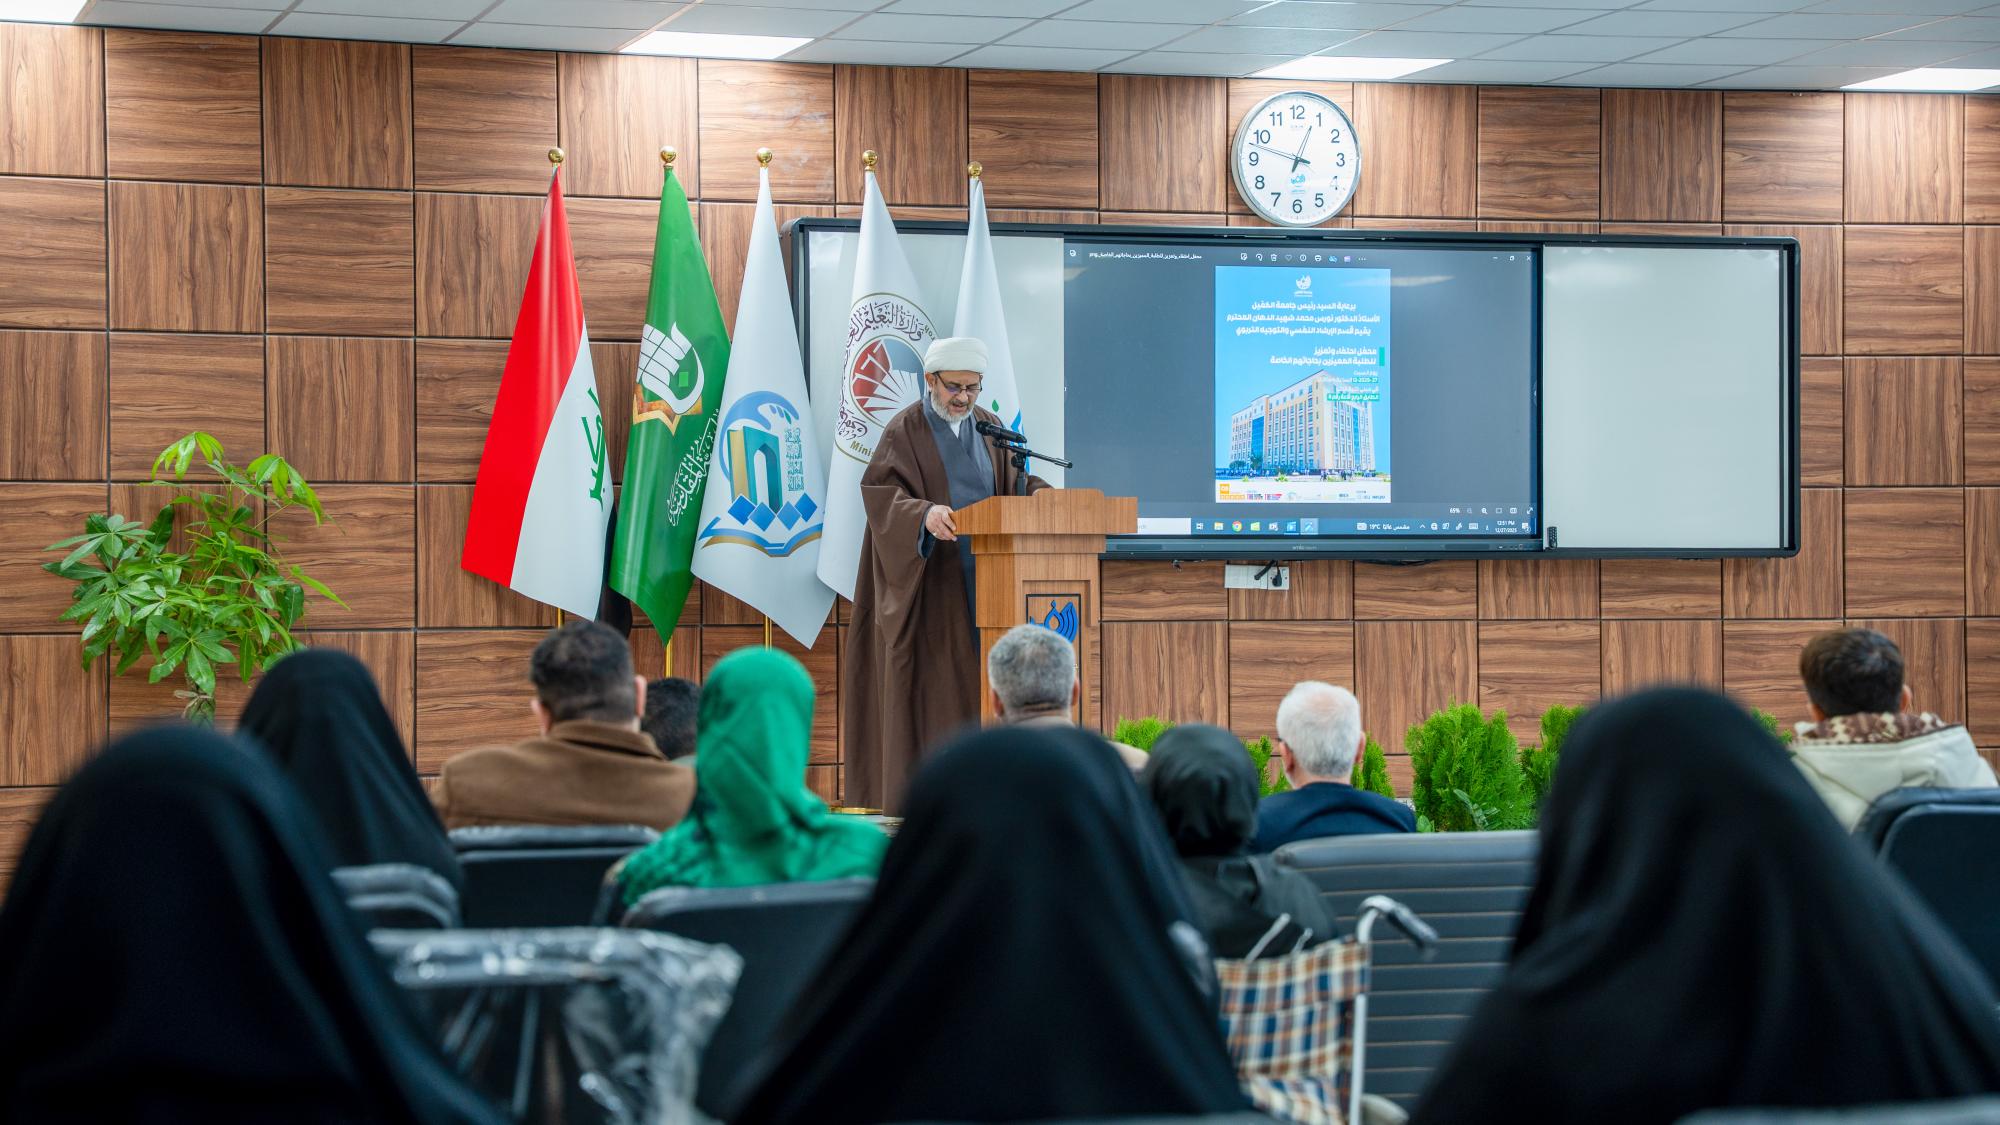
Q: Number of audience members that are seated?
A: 11